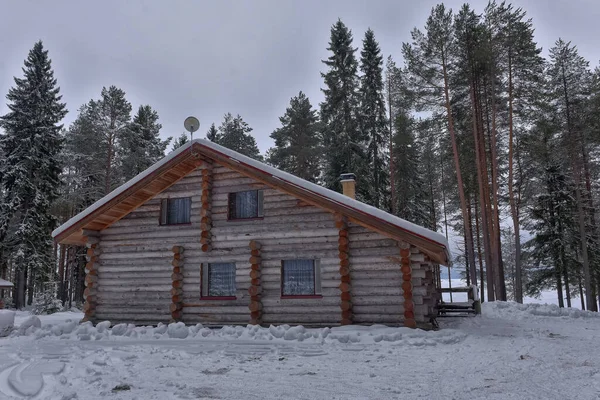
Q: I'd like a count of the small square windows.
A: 4